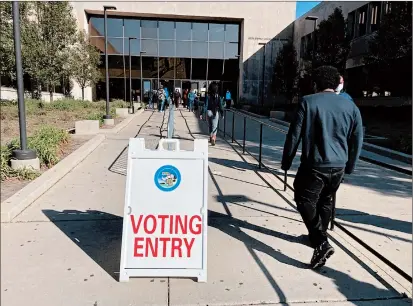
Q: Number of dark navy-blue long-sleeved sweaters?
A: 1